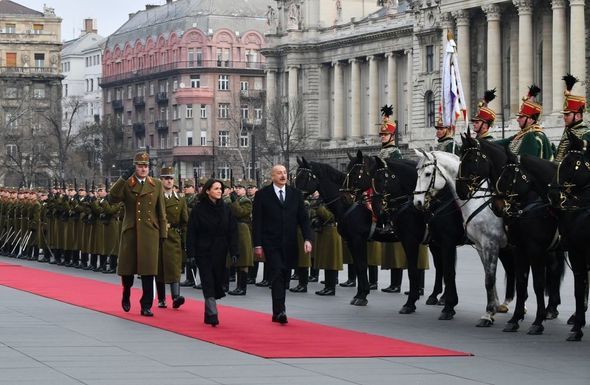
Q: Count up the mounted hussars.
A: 5